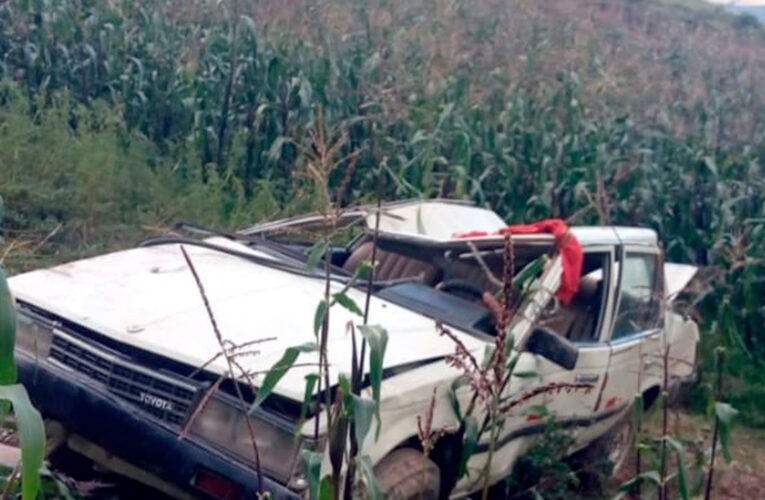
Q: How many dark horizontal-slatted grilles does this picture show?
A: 1